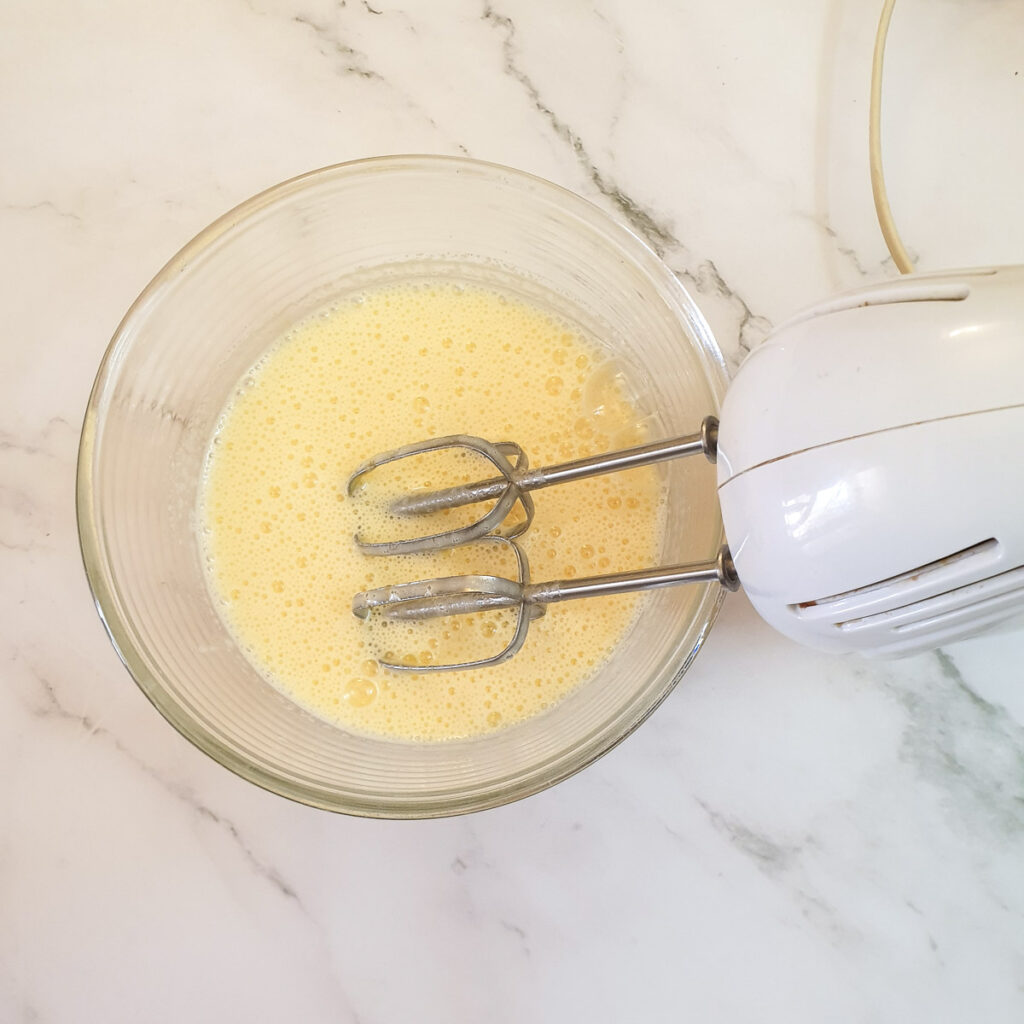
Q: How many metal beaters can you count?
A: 2